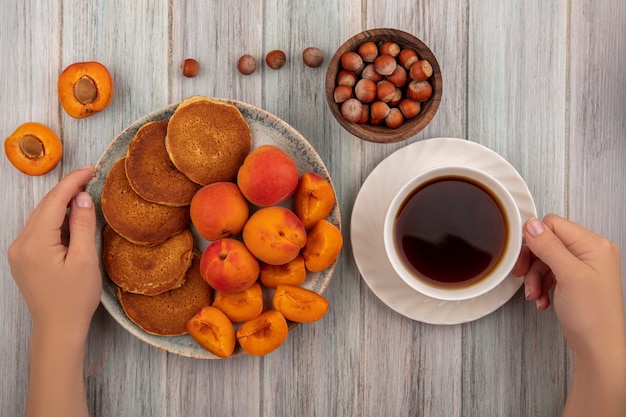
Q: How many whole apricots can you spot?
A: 4